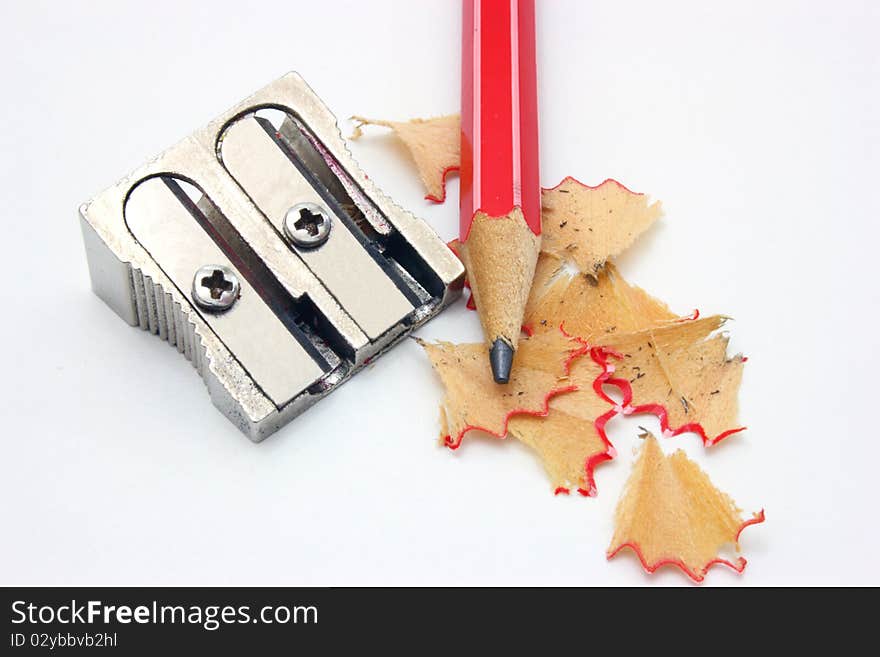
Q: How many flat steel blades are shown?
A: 2